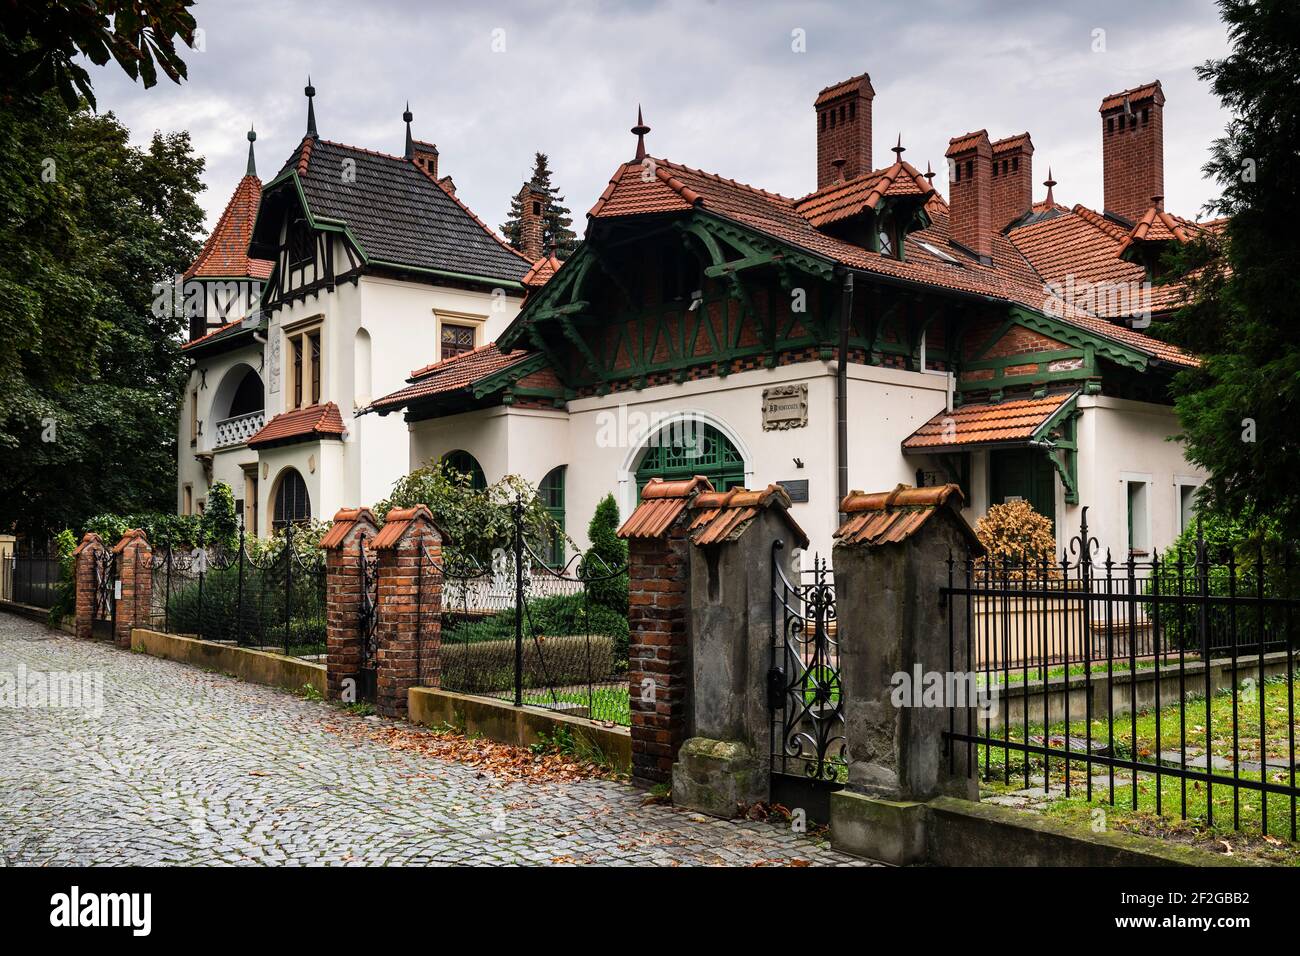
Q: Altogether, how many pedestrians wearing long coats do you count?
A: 0